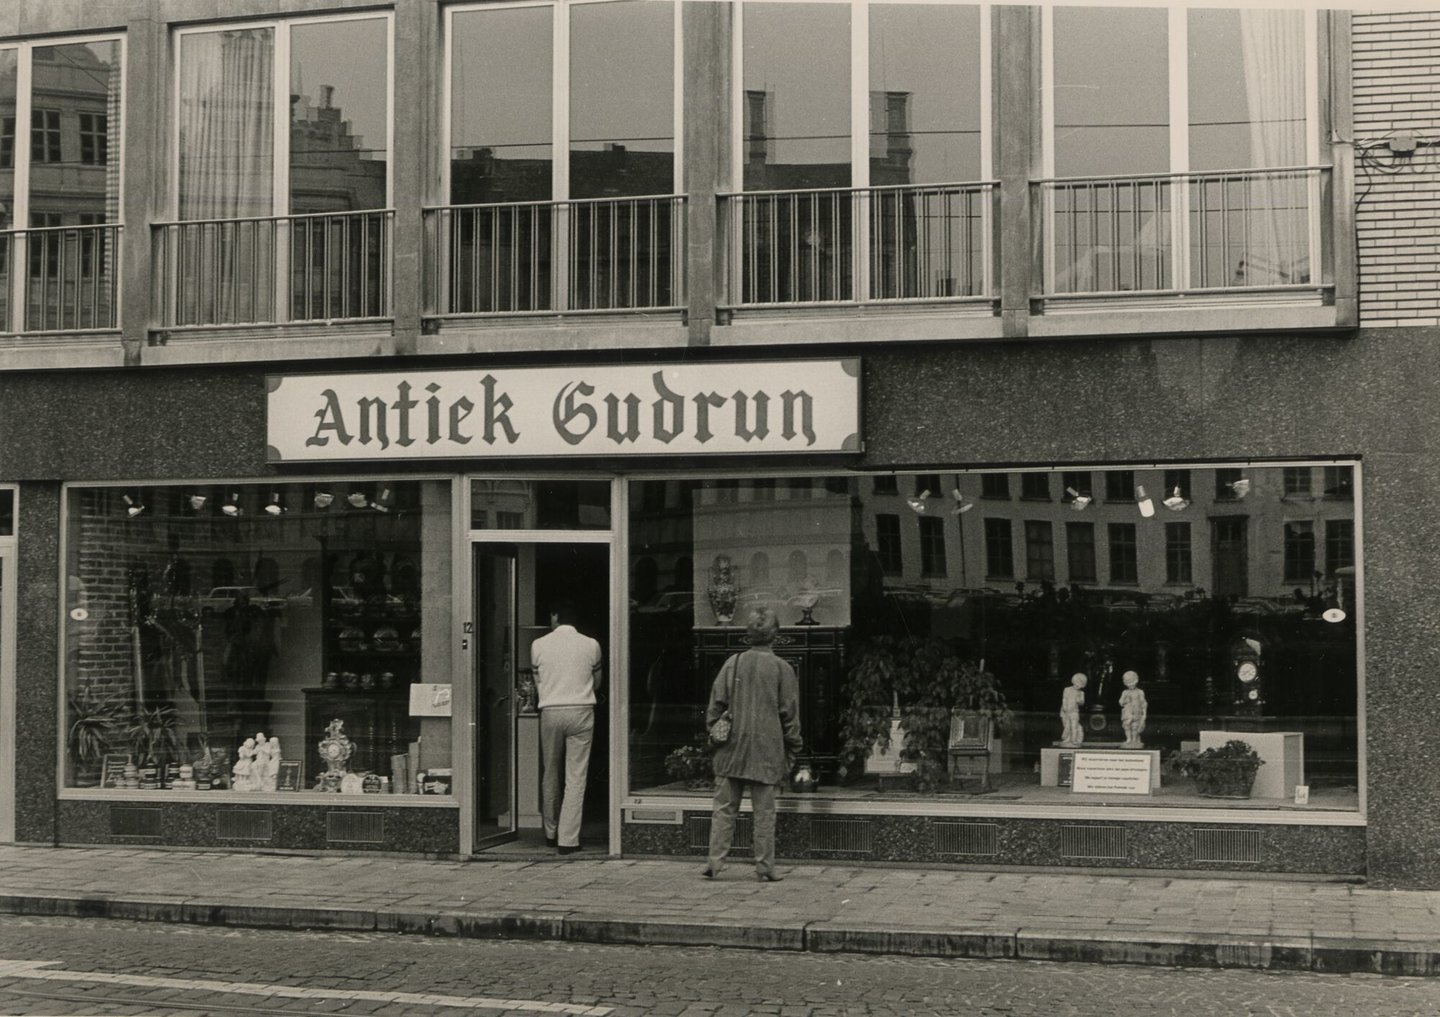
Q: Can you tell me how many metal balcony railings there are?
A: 5